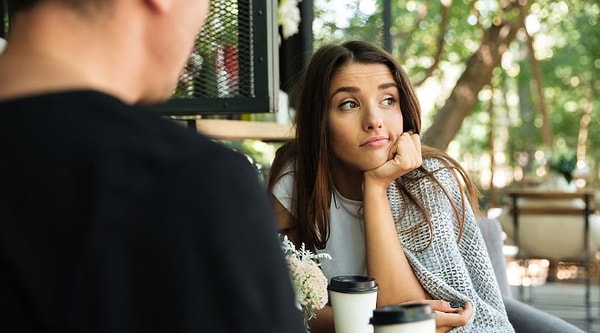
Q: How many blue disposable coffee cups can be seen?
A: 0